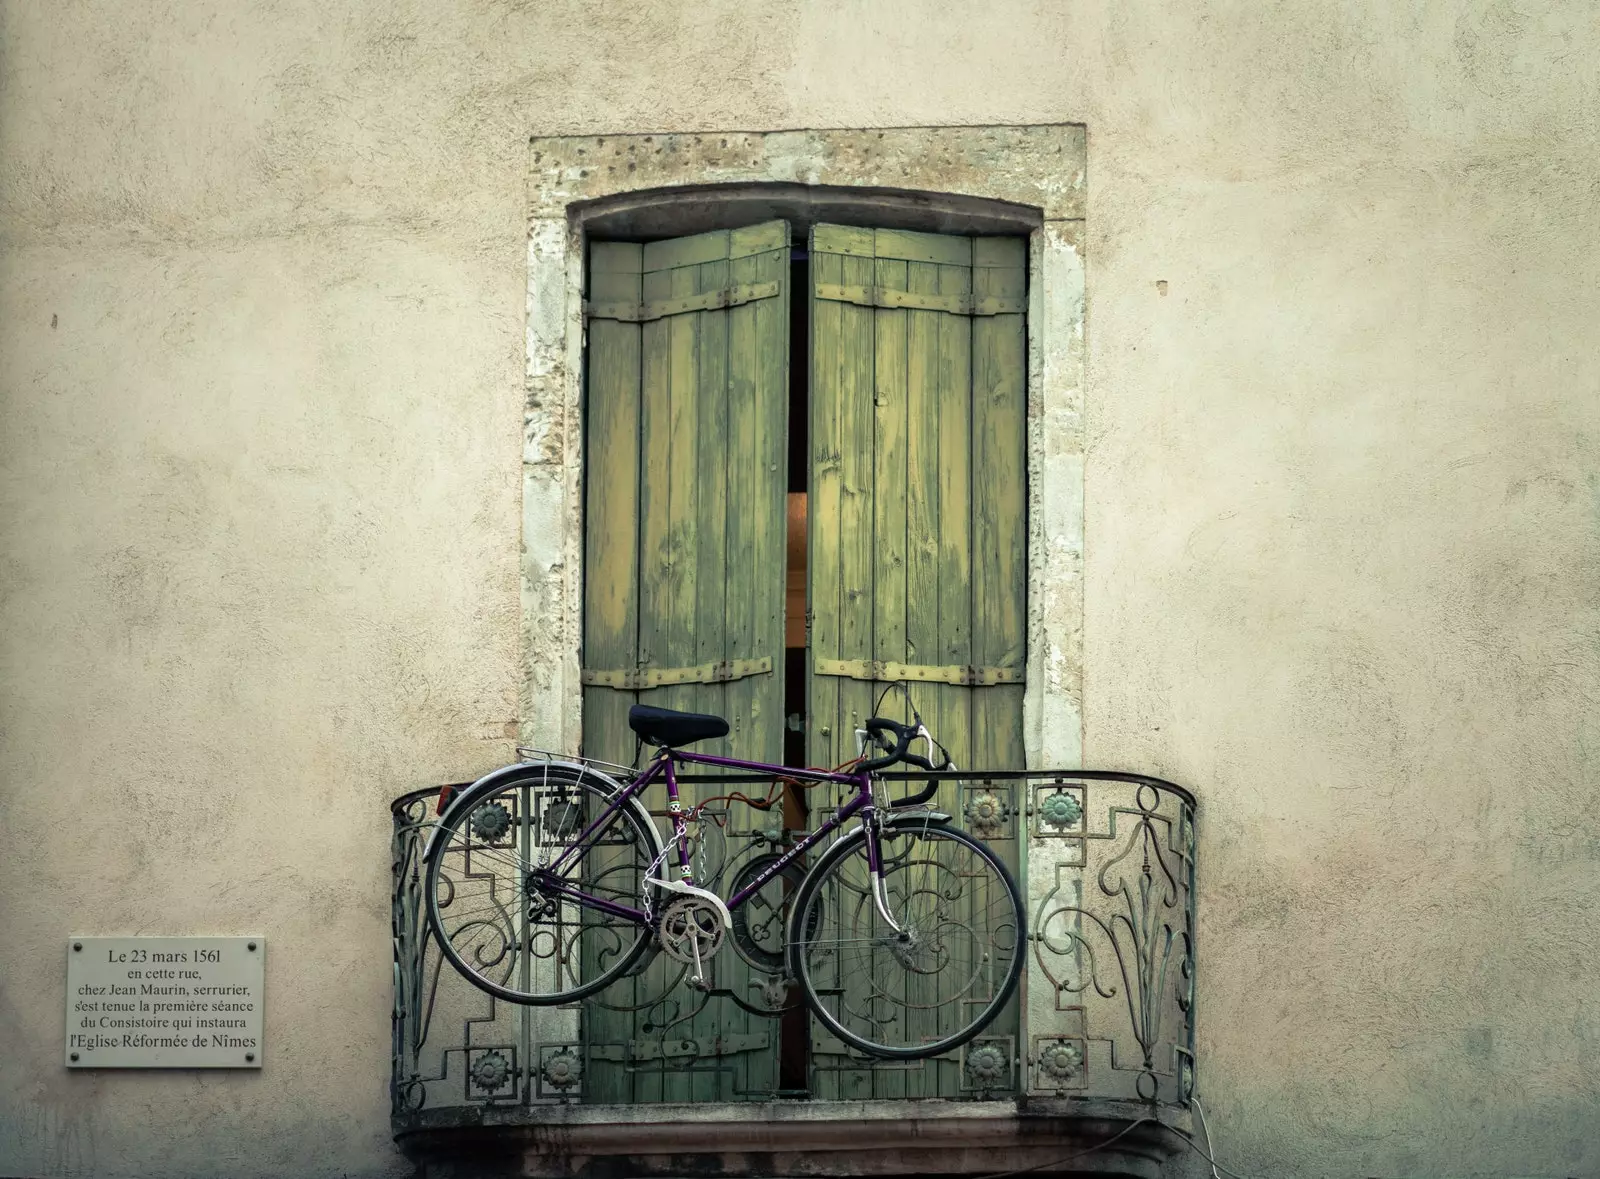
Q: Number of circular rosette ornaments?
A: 8